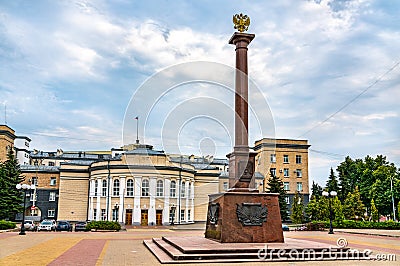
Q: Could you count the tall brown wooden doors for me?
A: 3